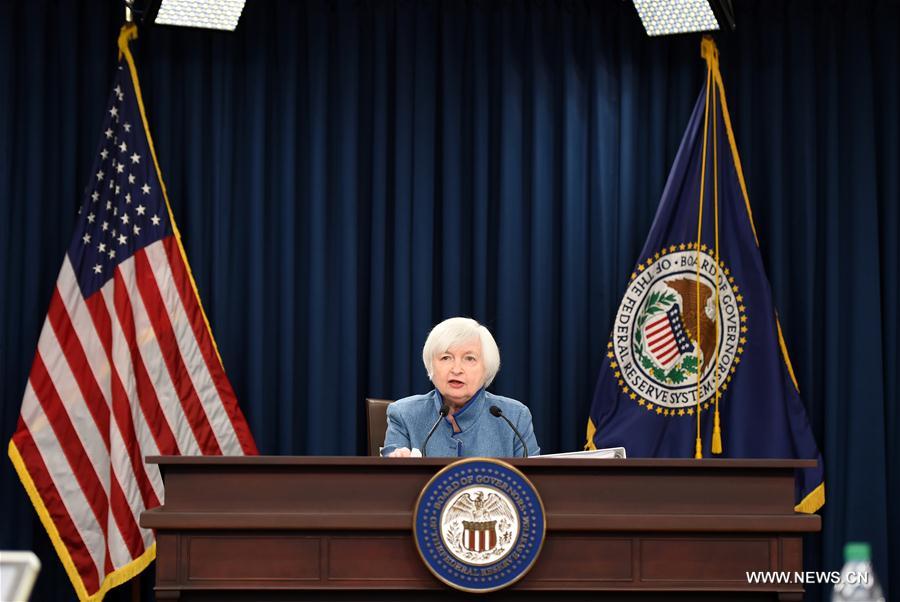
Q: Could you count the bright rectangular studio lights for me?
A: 2